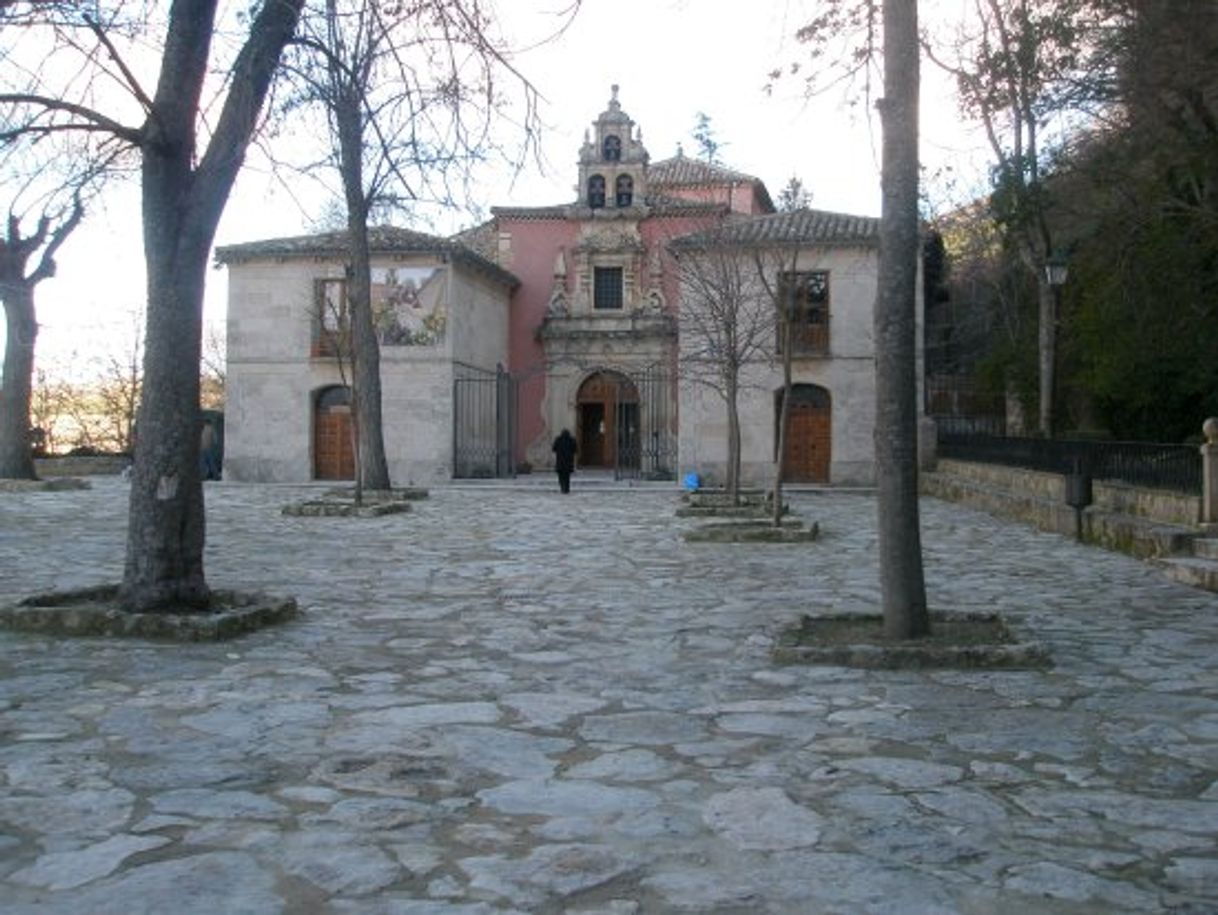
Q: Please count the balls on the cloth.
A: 0